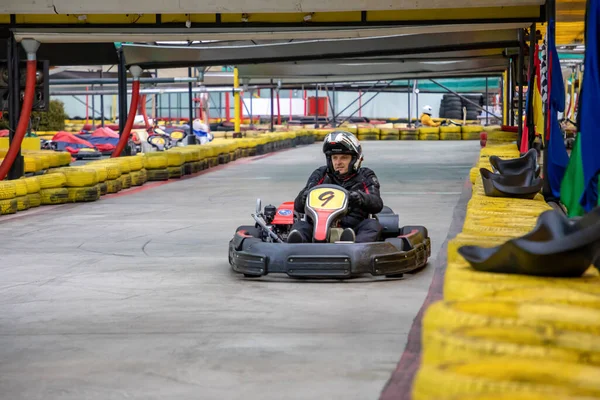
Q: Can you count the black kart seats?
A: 3